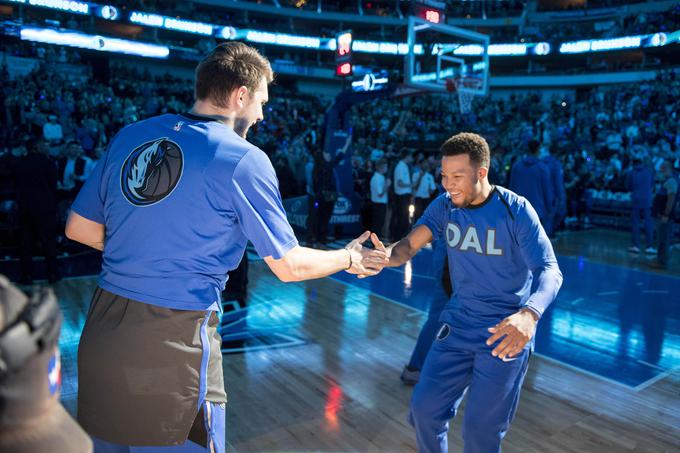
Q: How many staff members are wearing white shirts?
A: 3